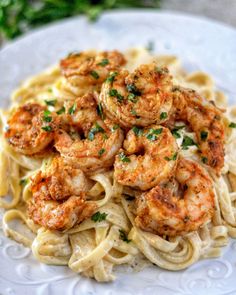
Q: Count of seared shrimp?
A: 8